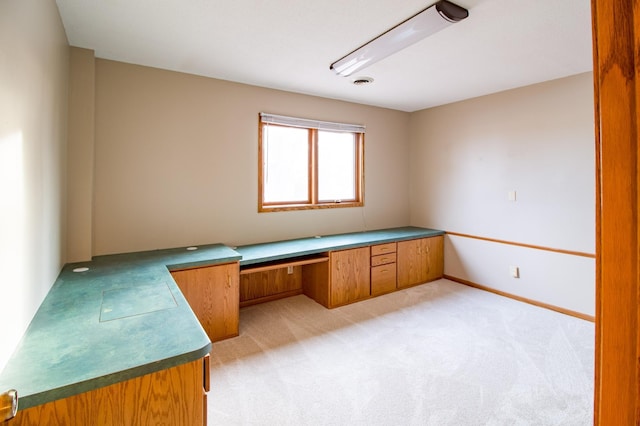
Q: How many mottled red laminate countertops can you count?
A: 0